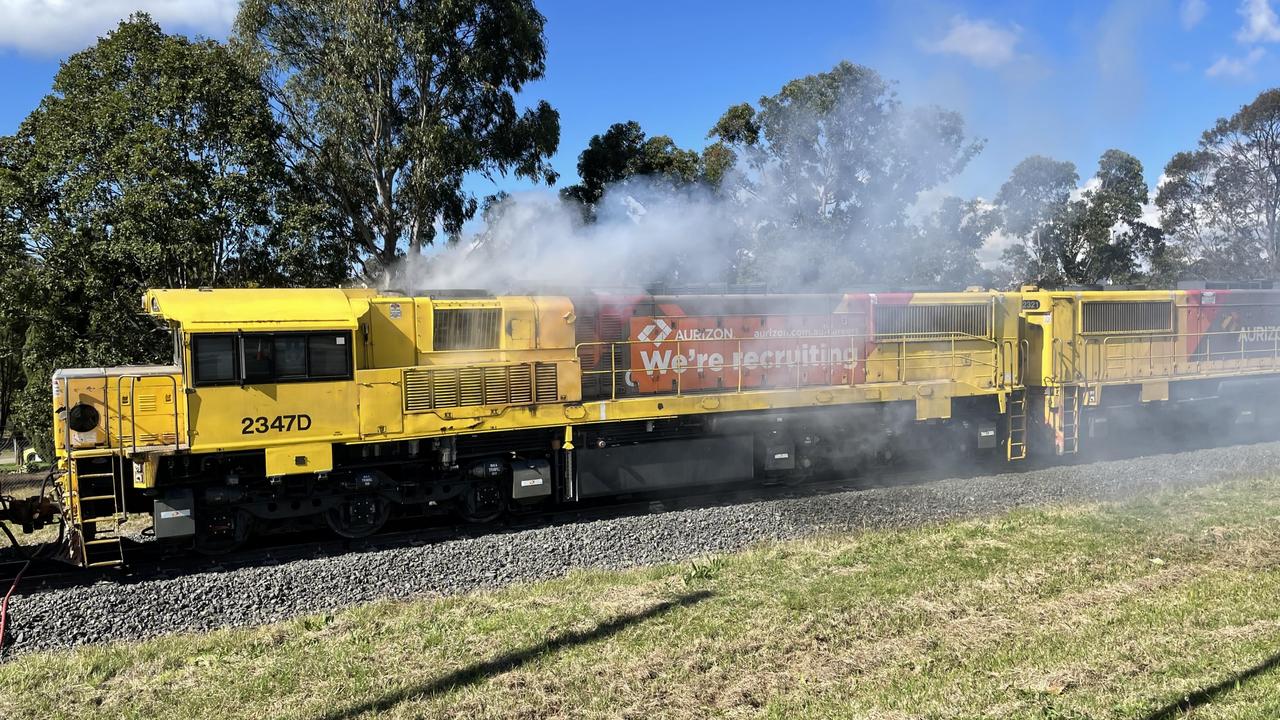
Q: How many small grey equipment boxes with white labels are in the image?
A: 4